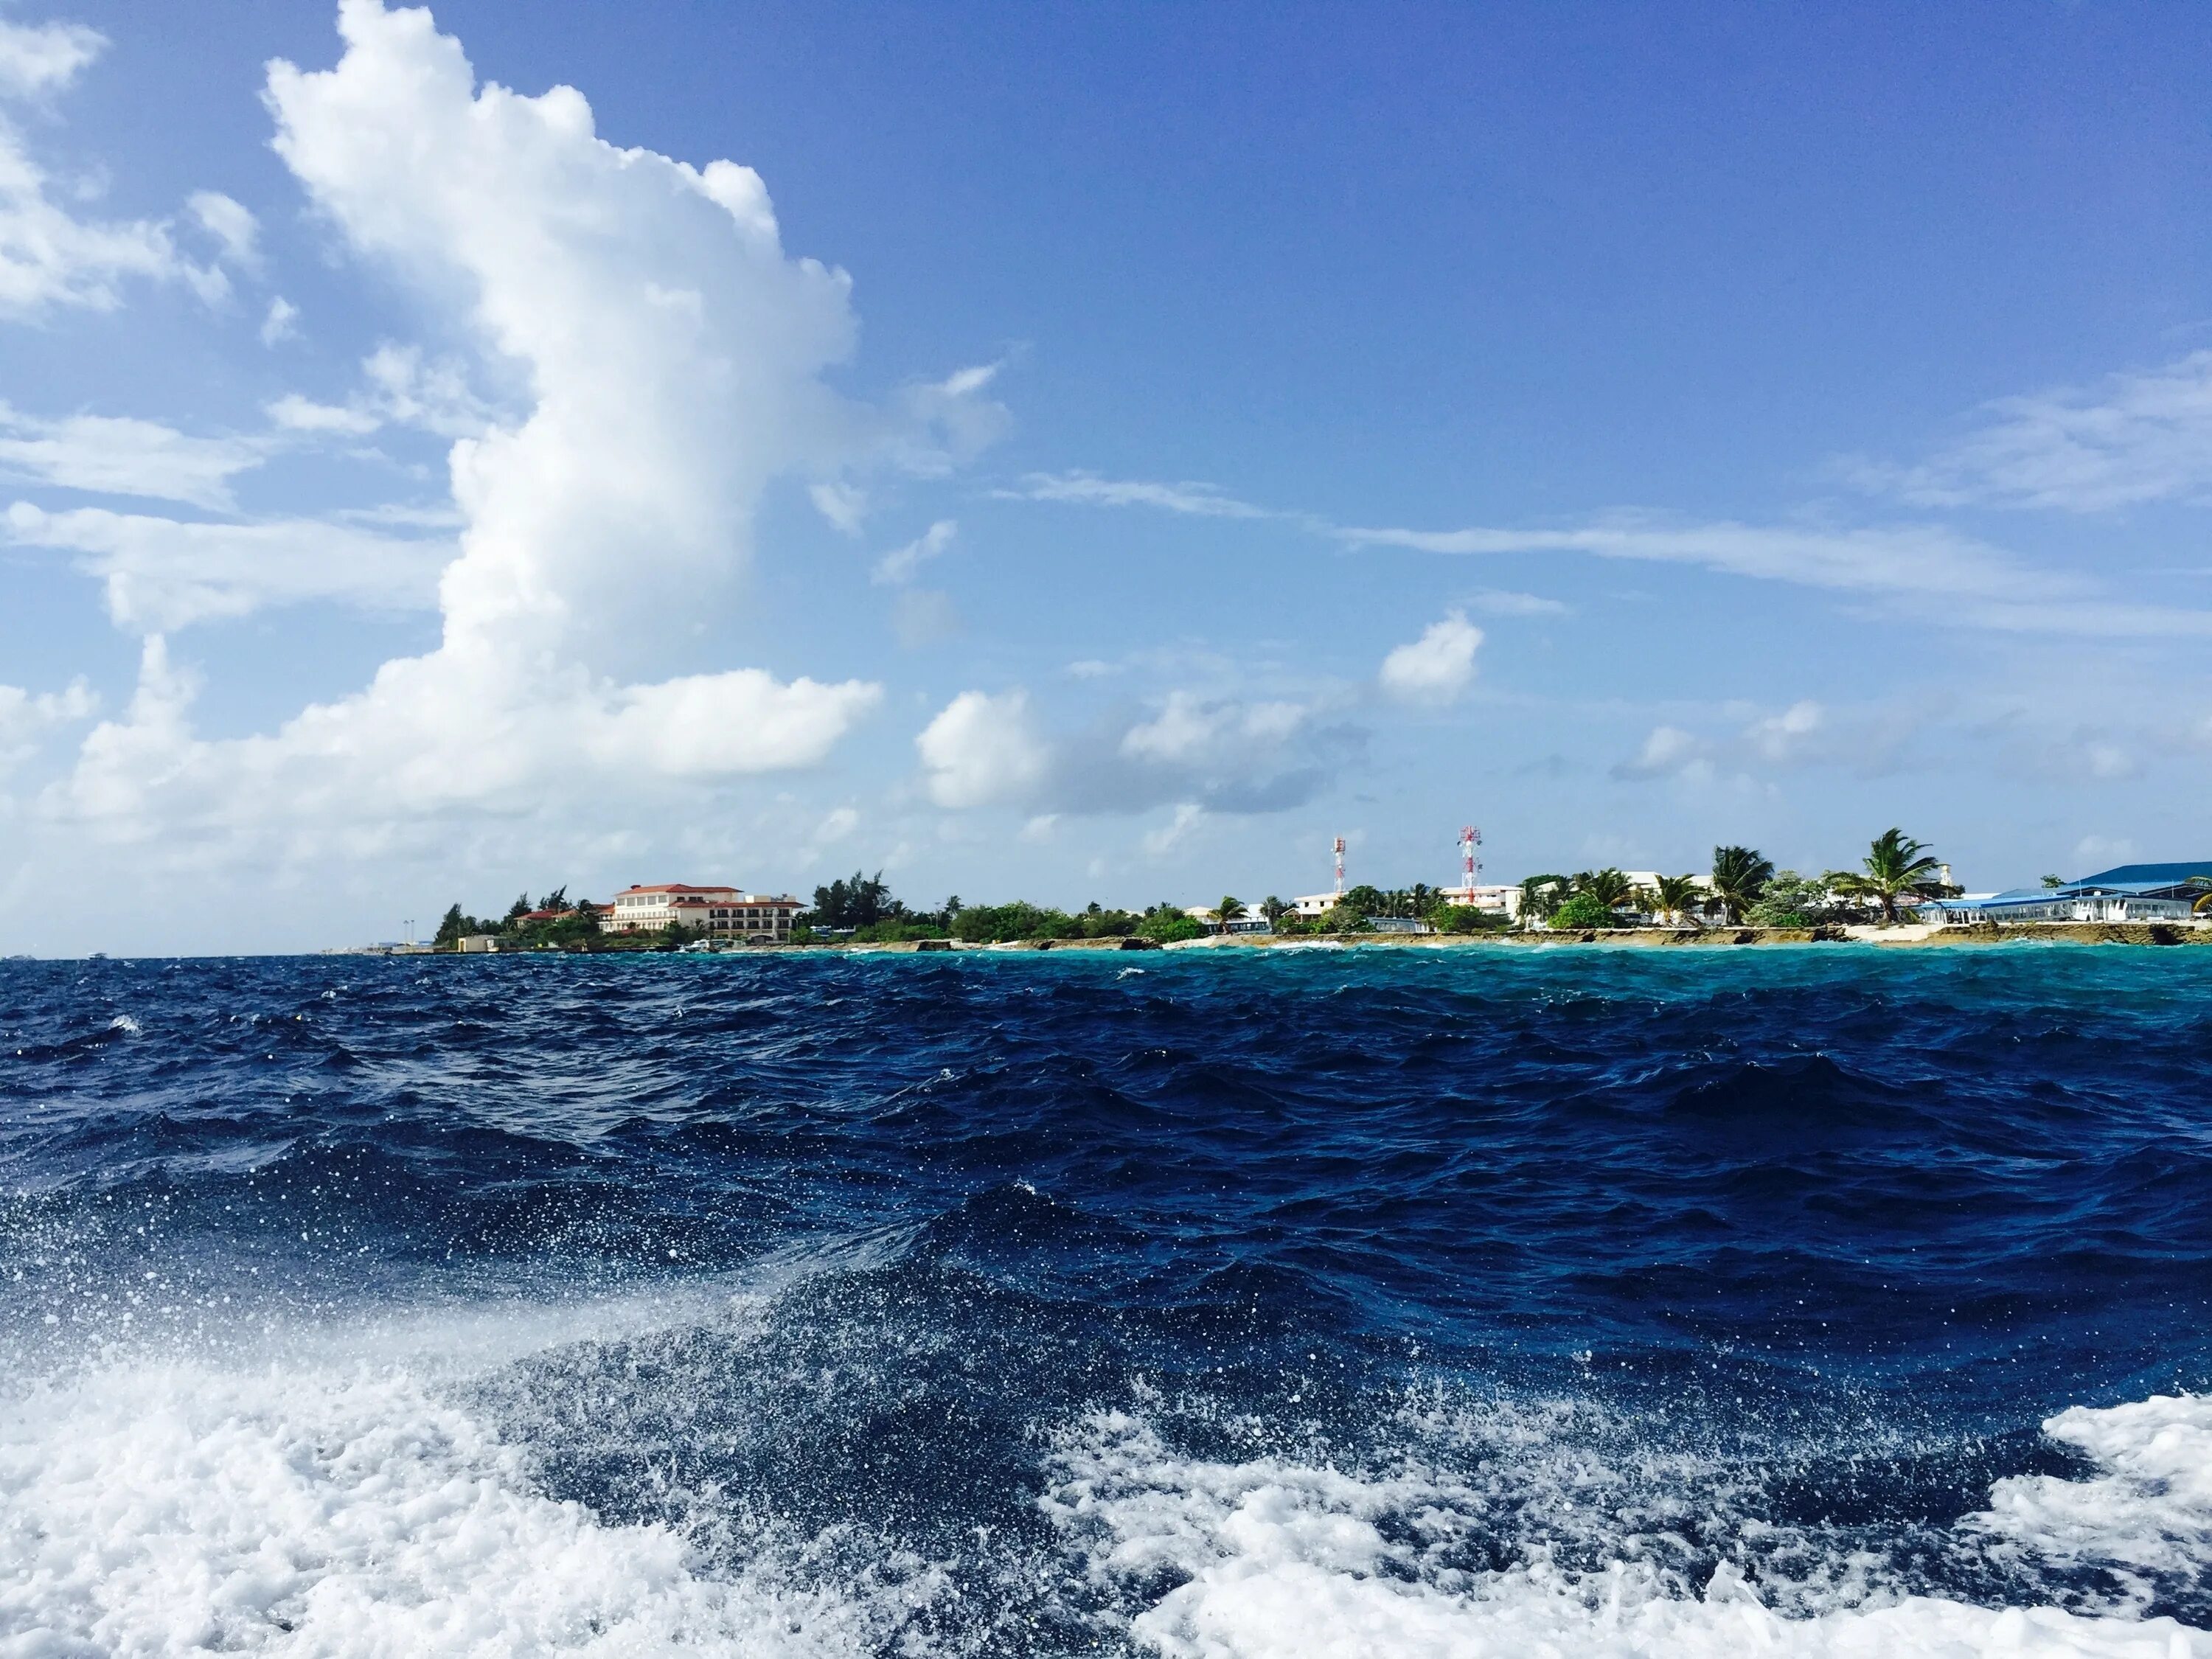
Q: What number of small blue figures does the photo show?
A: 0